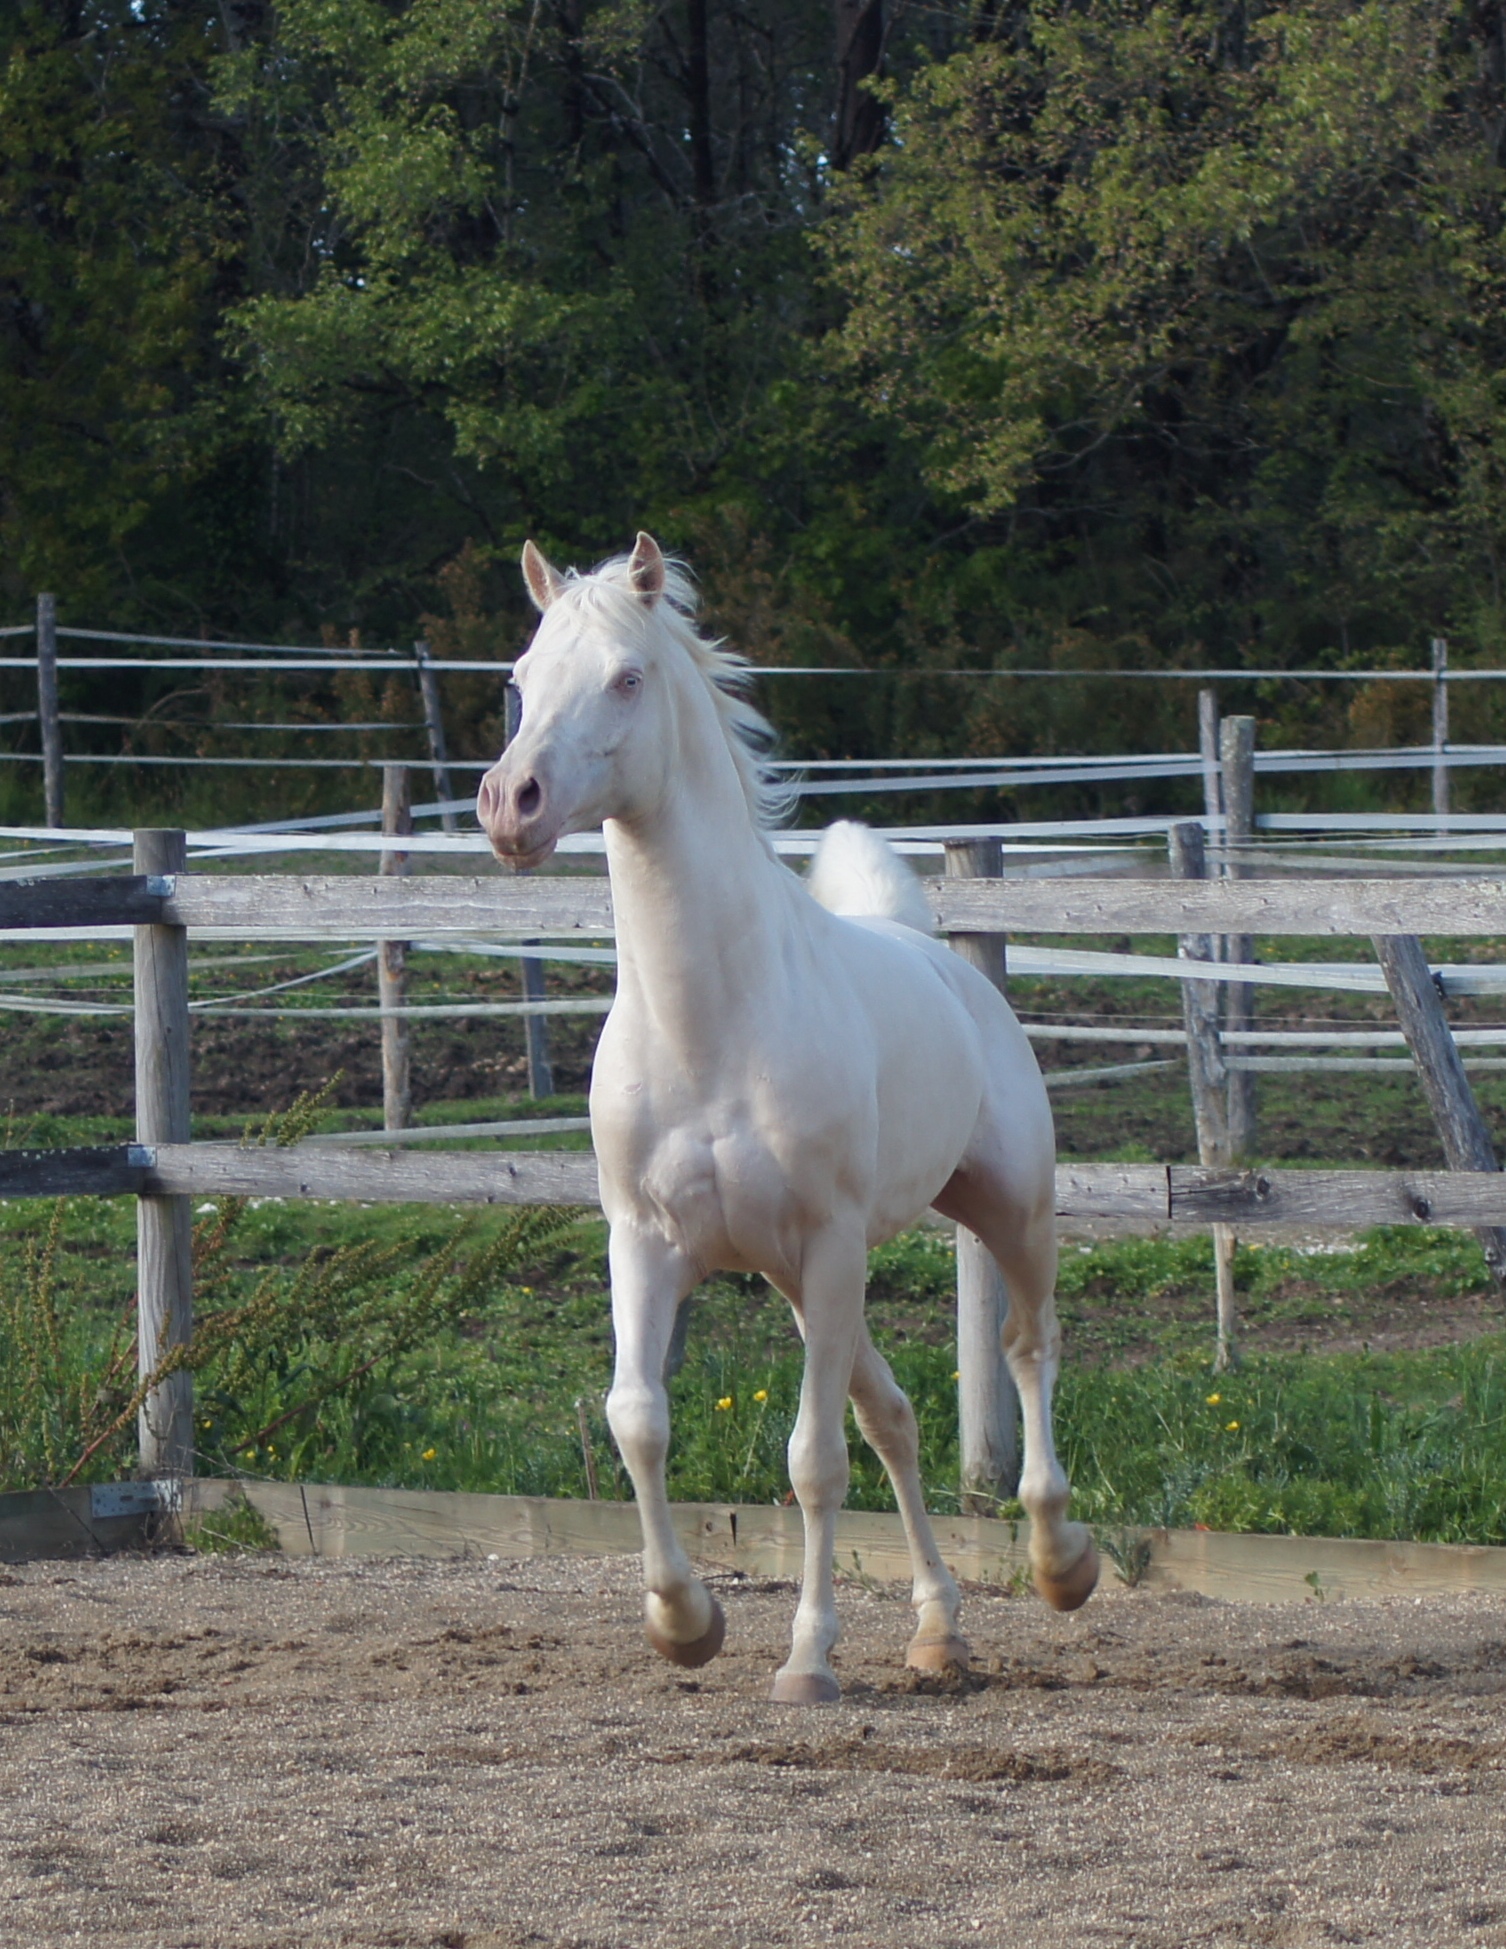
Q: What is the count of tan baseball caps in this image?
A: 0